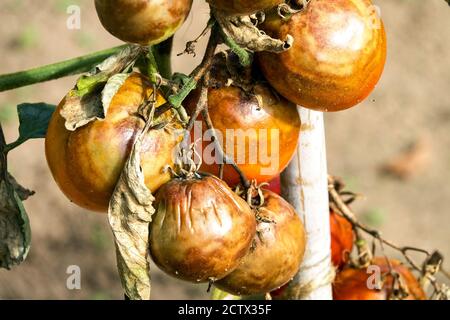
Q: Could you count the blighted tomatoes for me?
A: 7